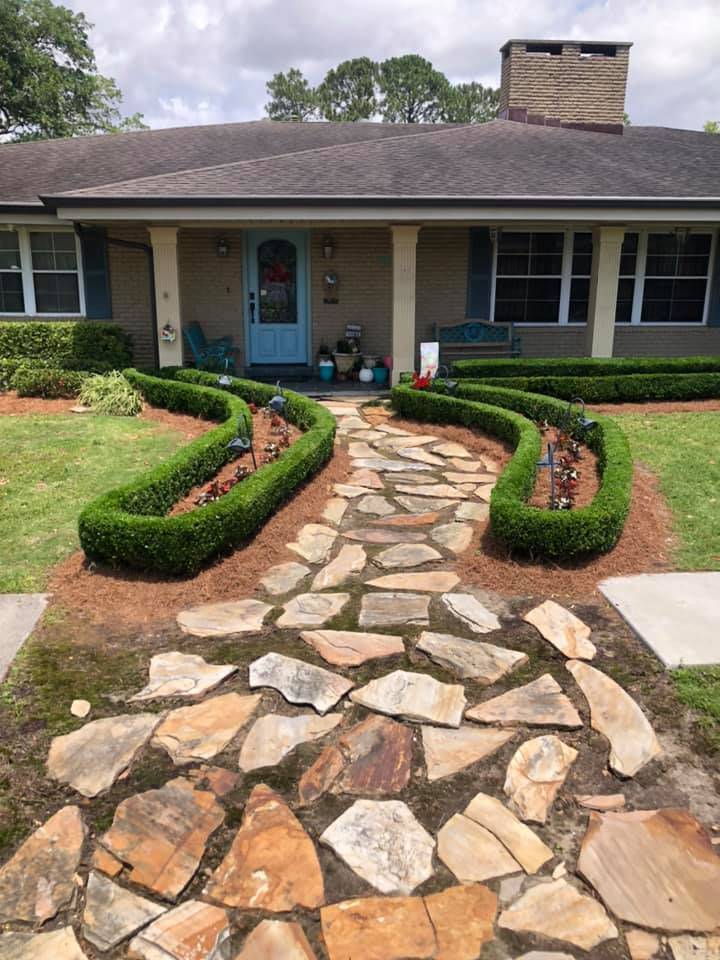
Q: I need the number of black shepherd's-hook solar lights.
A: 6